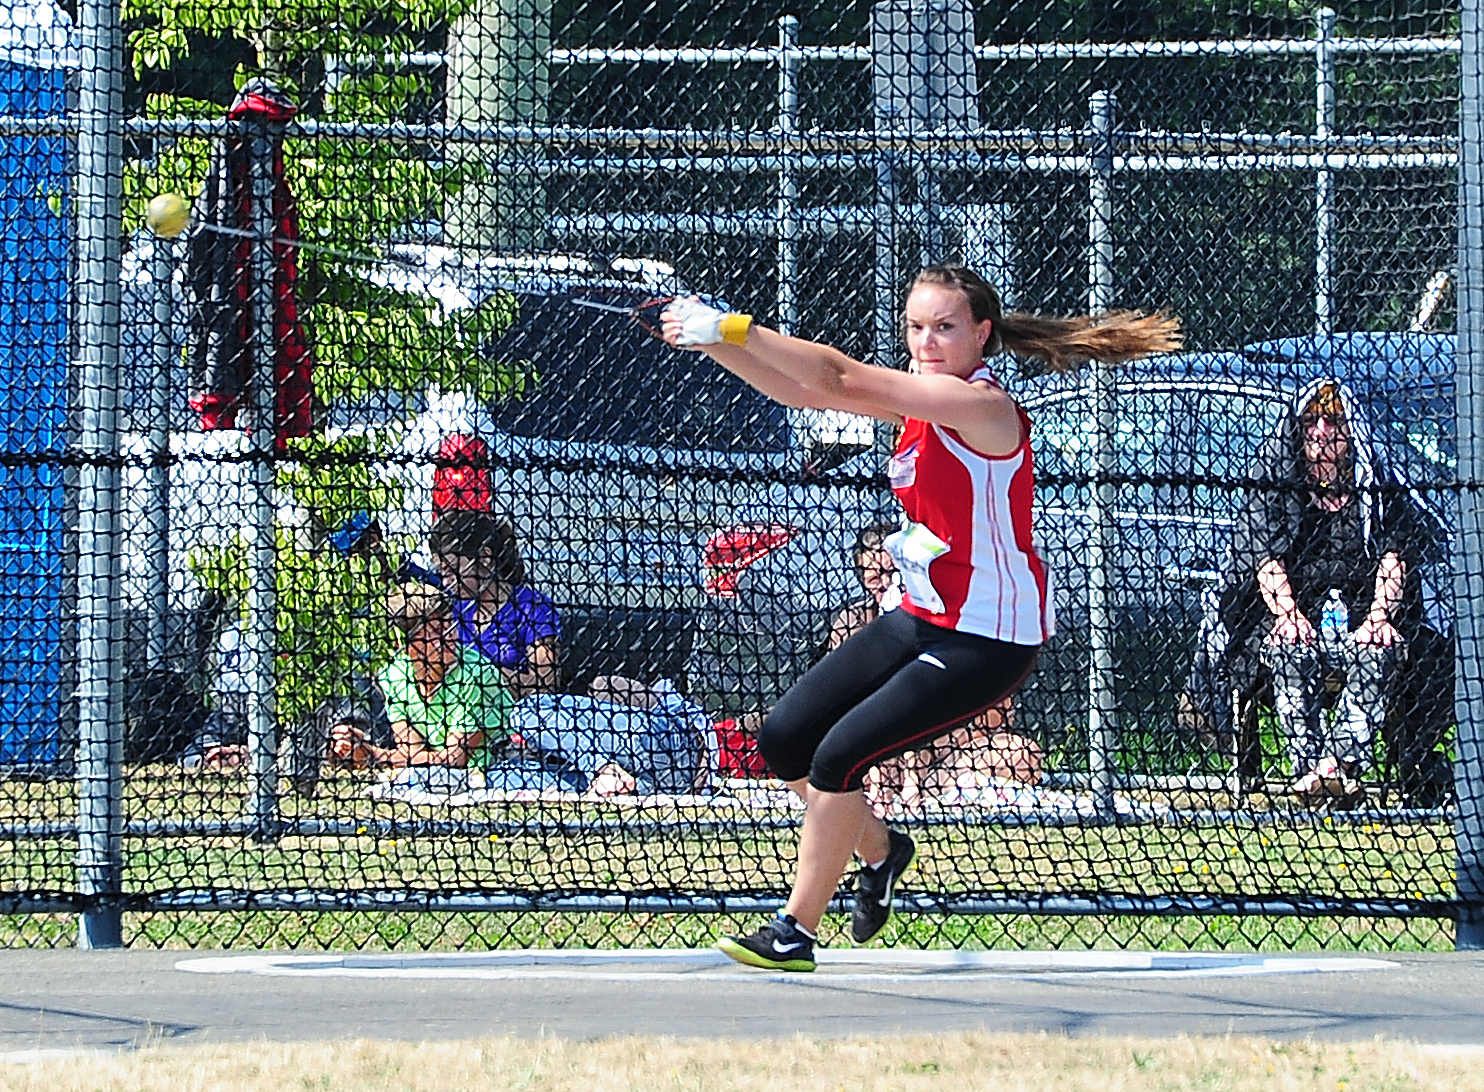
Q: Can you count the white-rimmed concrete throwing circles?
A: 1